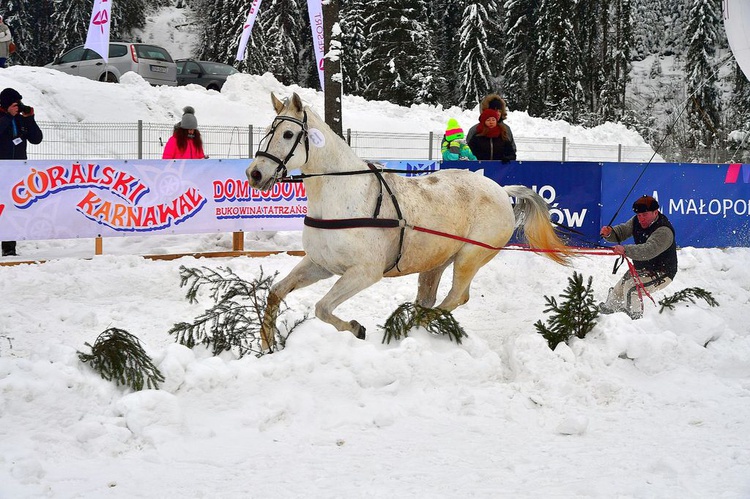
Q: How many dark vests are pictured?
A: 1